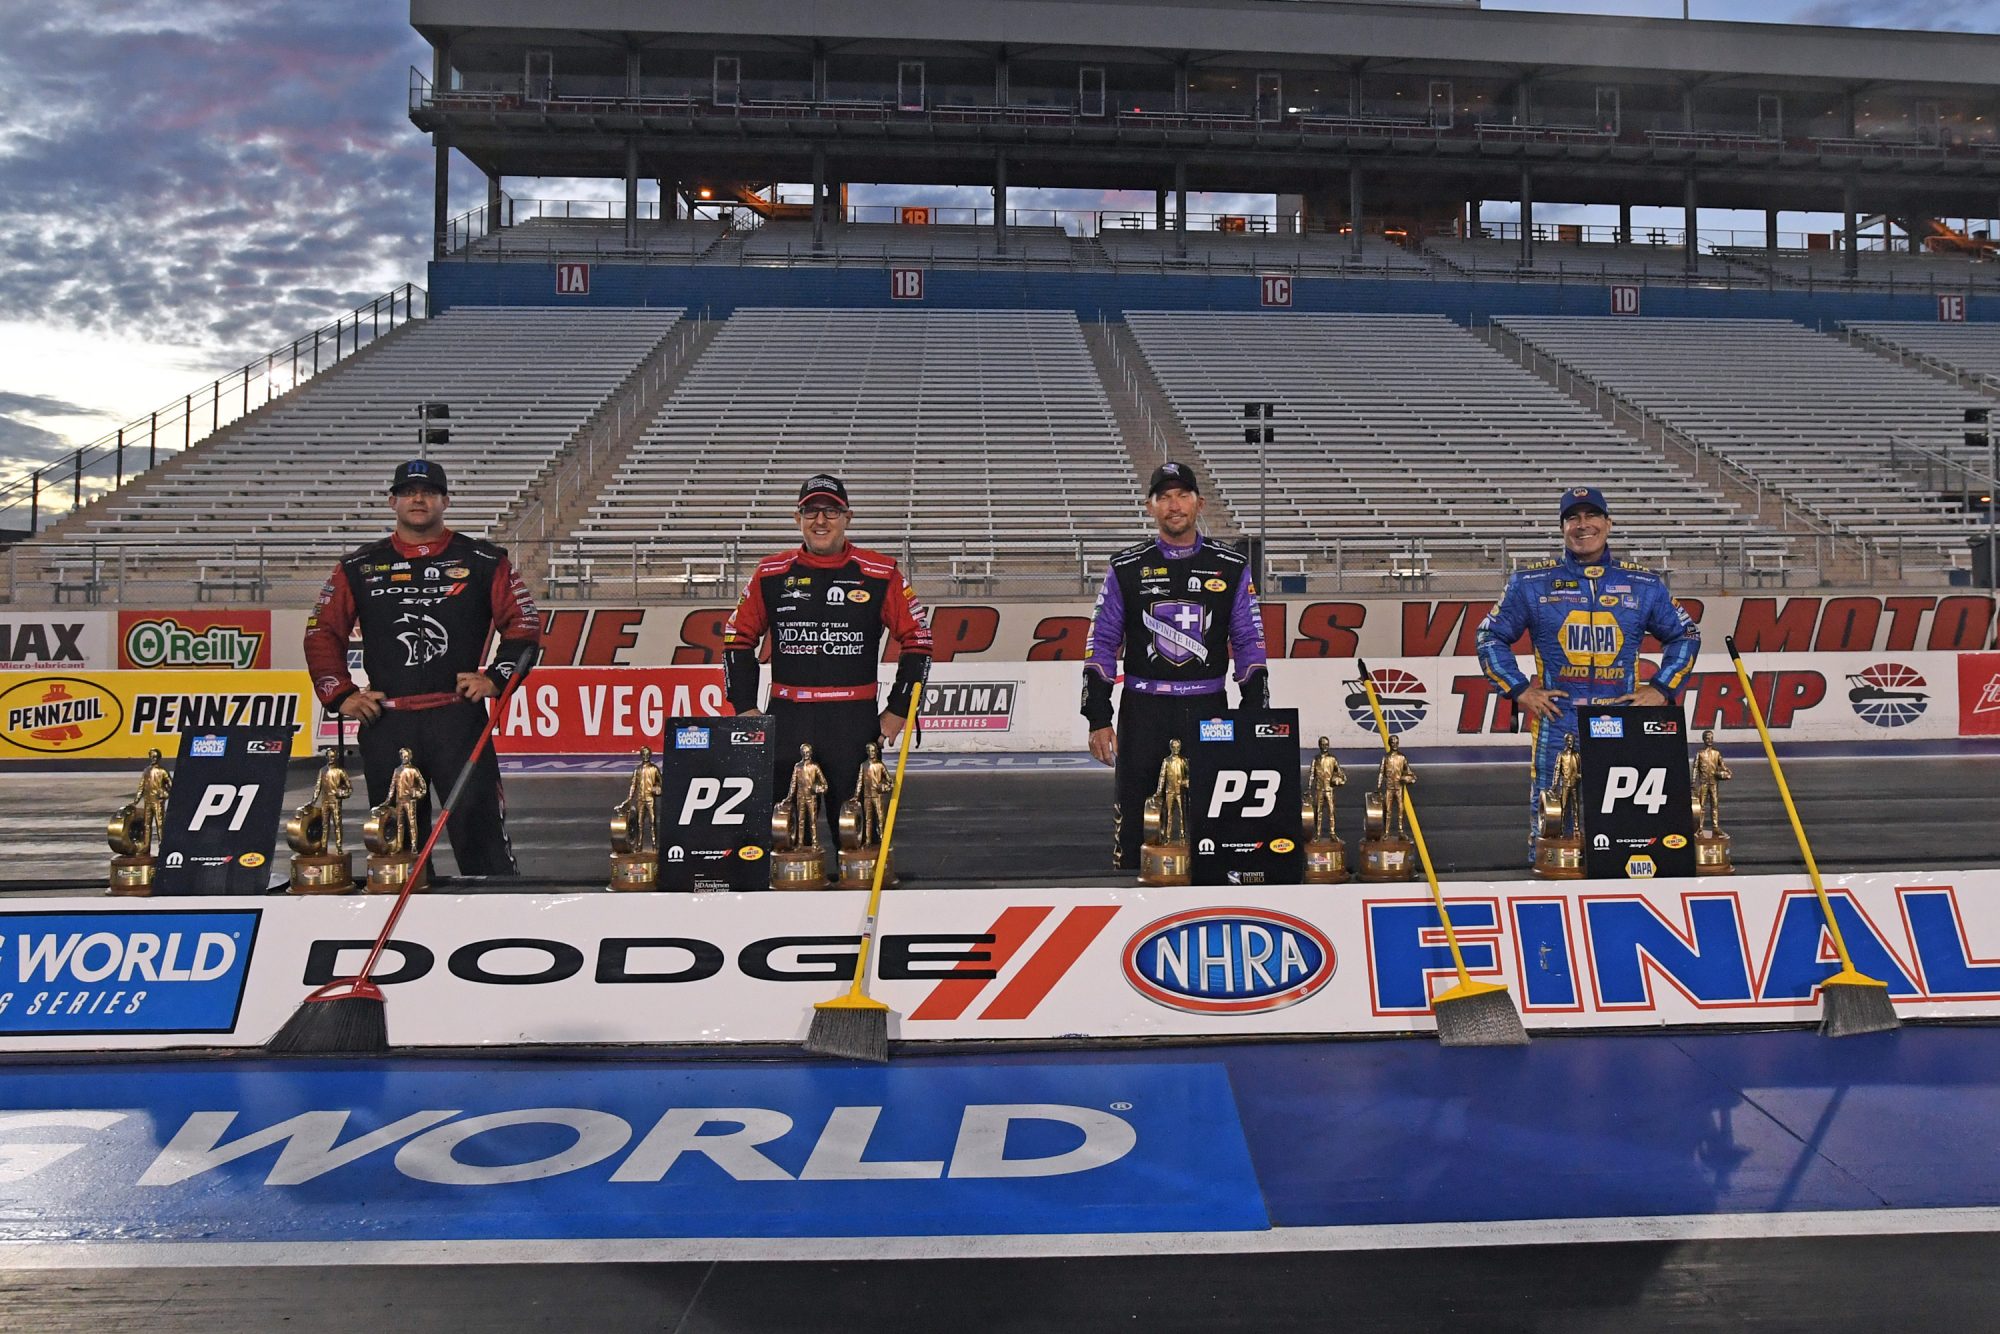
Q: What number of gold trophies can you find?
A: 11